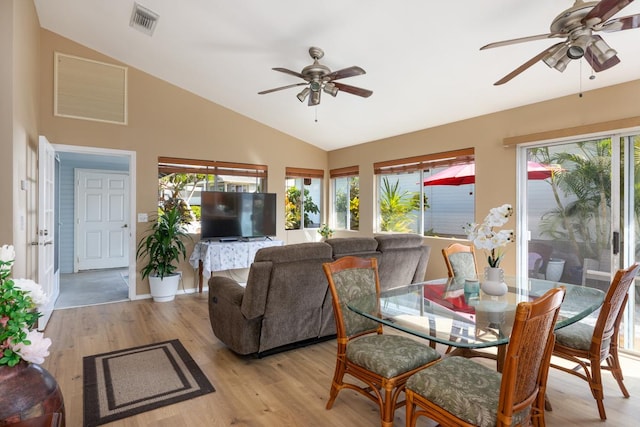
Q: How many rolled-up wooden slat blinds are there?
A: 4